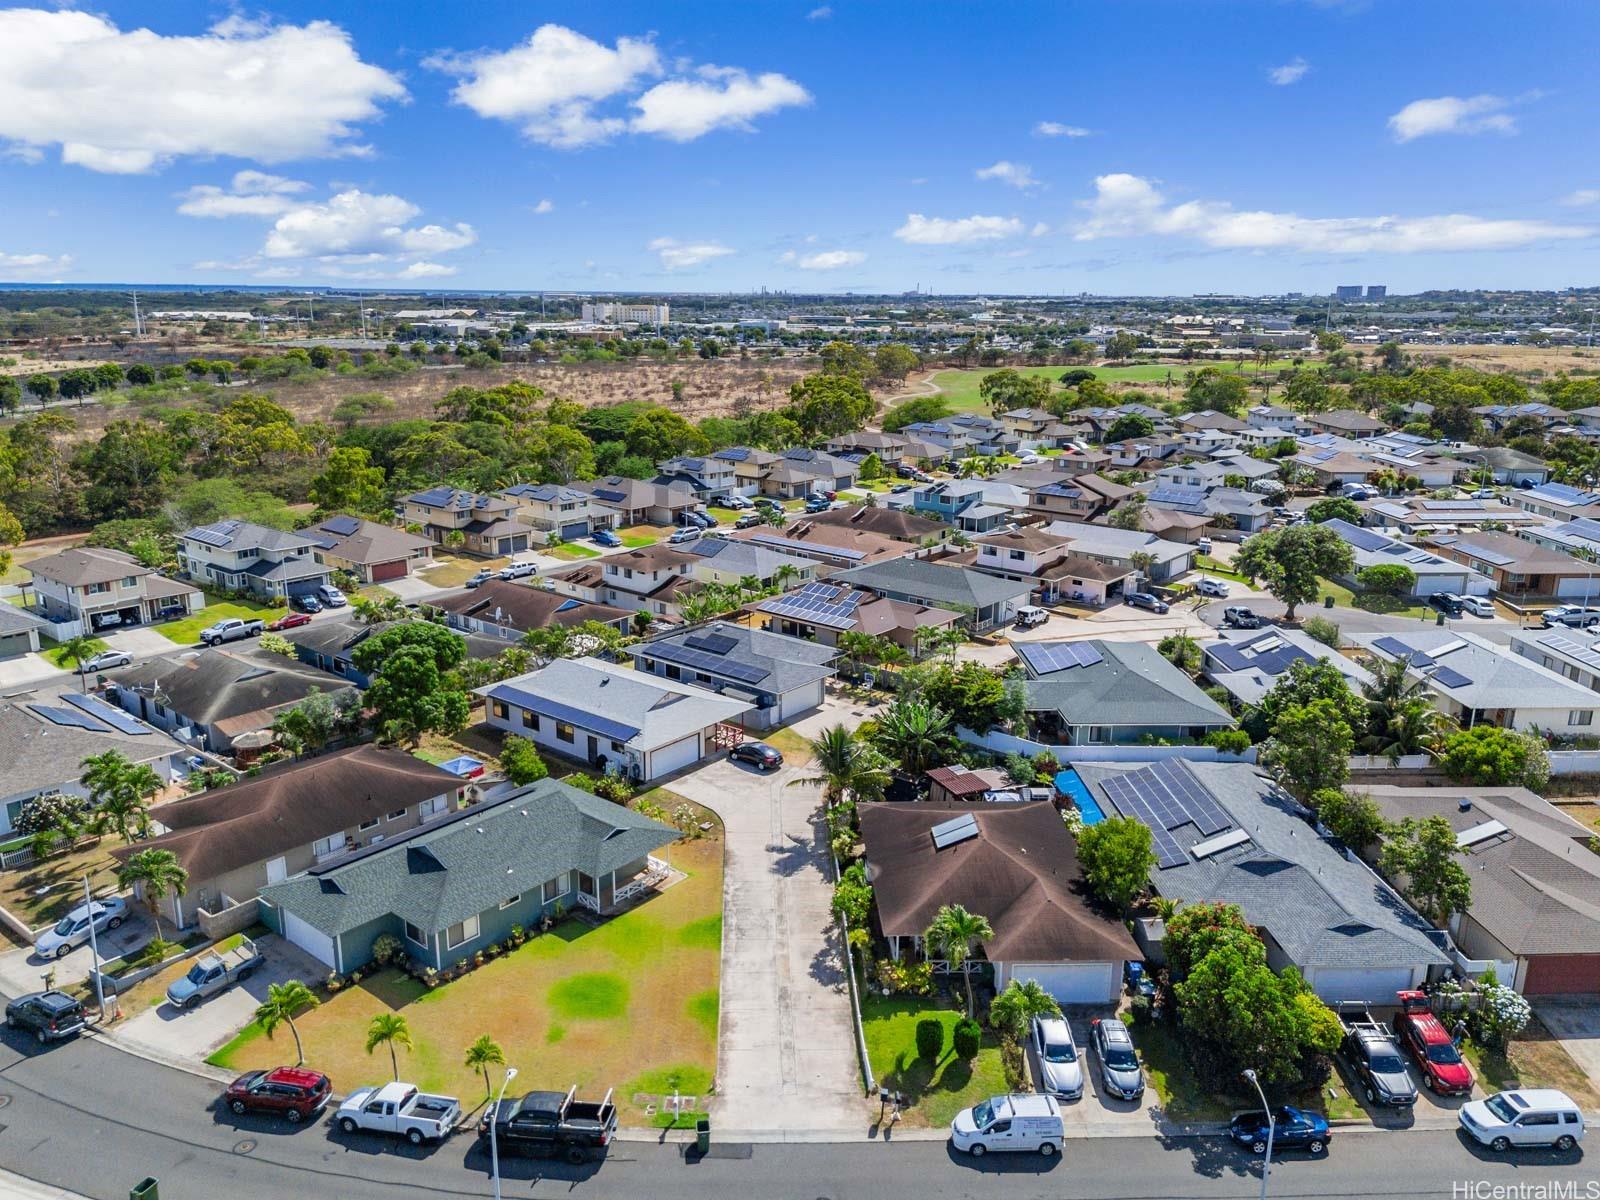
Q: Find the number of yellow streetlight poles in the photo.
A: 0